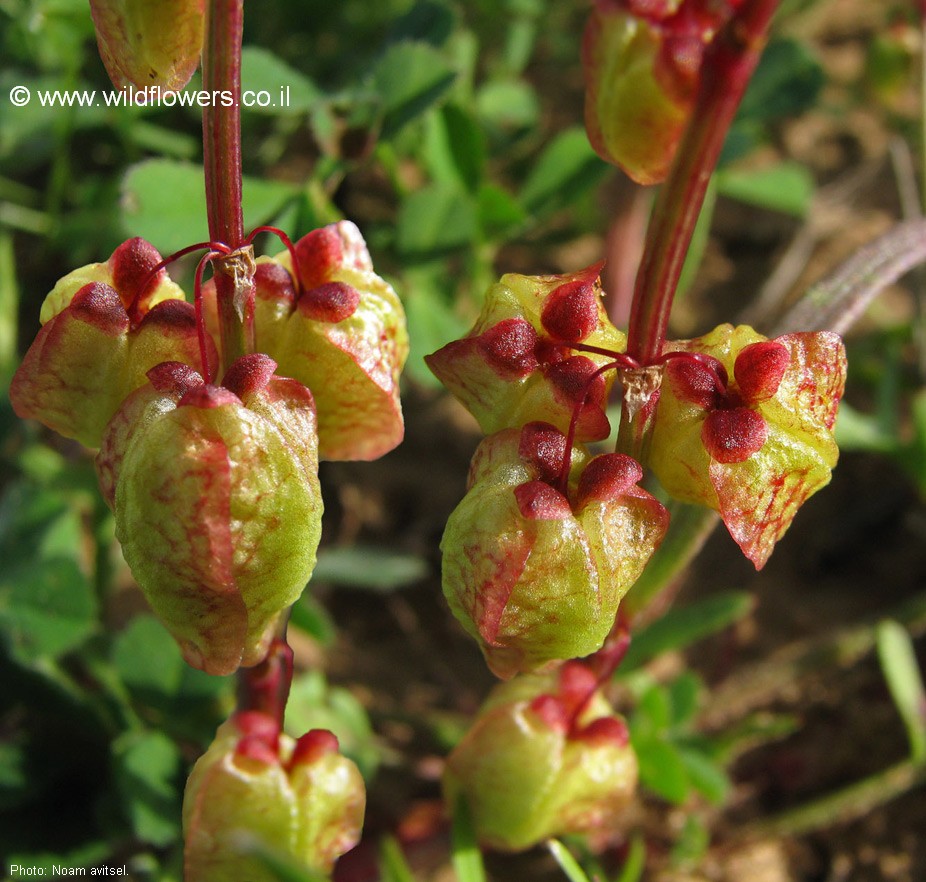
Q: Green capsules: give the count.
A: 10